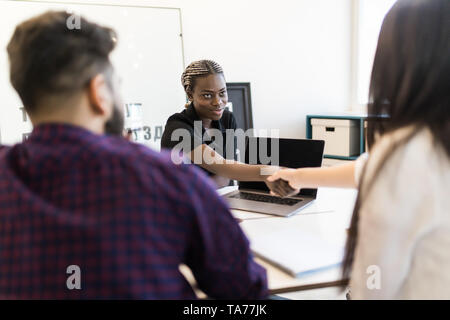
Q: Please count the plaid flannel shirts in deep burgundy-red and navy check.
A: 1